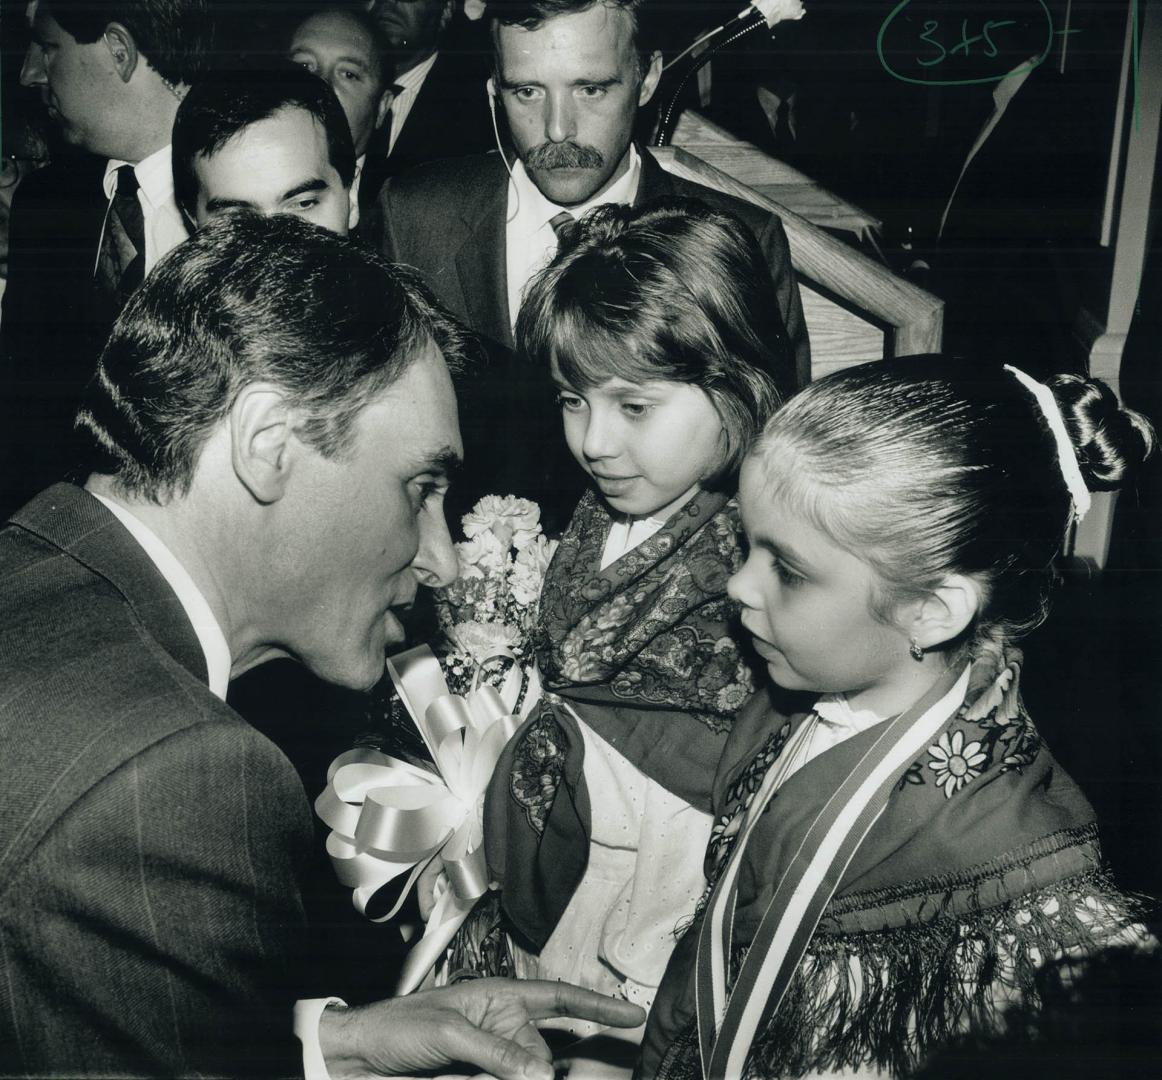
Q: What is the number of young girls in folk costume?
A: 2